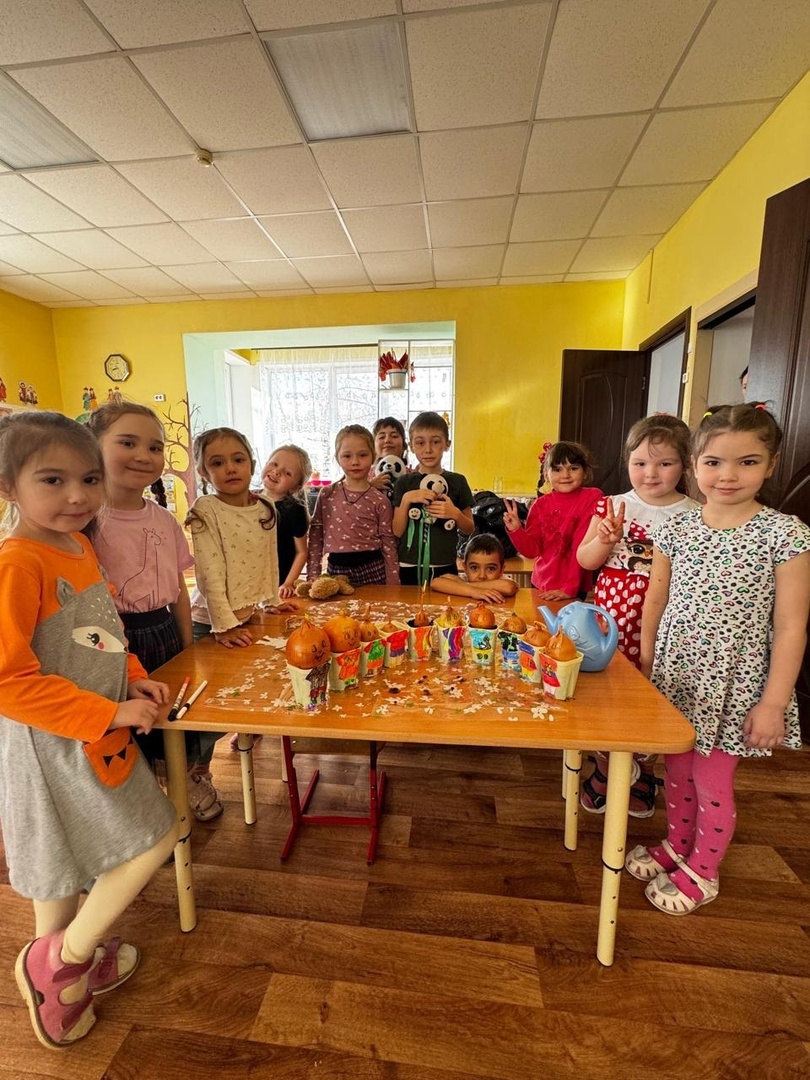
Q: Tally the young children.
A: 11